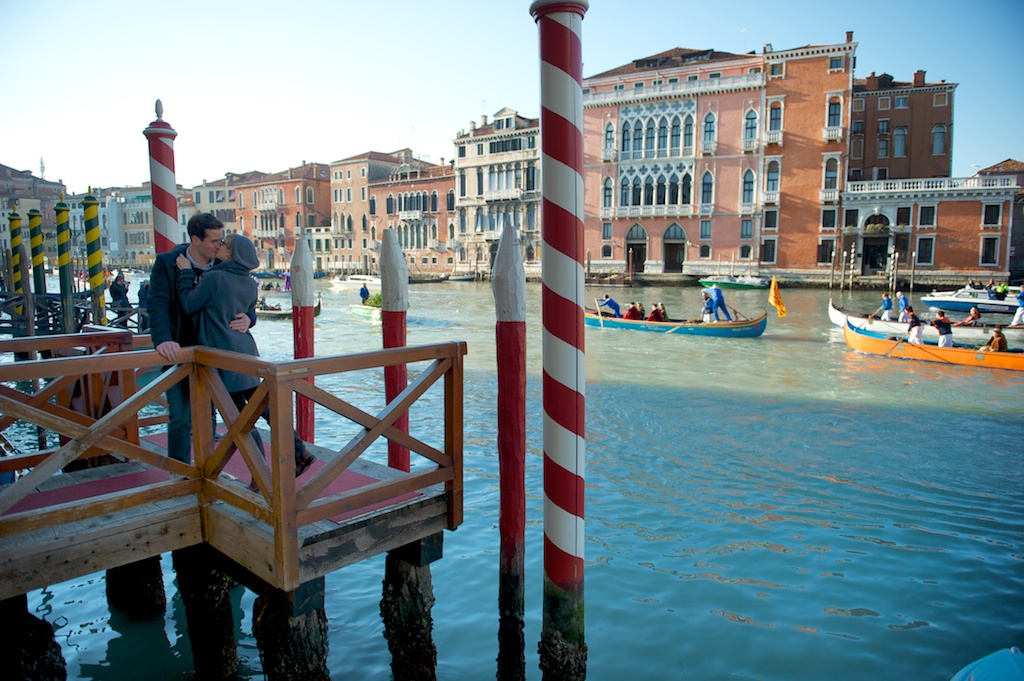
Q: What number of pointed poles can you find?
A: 3